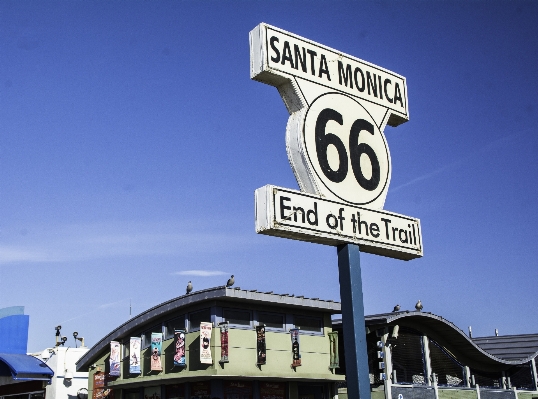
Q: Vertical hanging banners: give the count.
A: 9